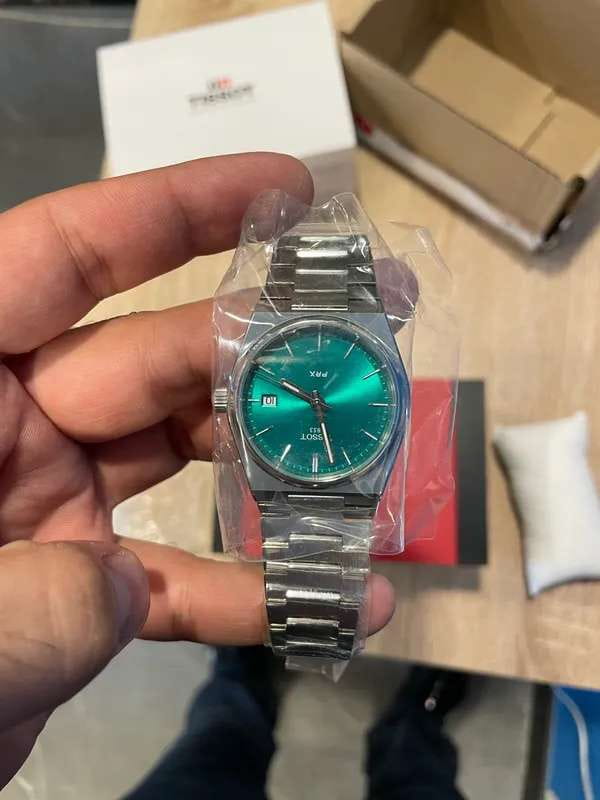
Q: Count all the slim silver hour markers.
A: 12